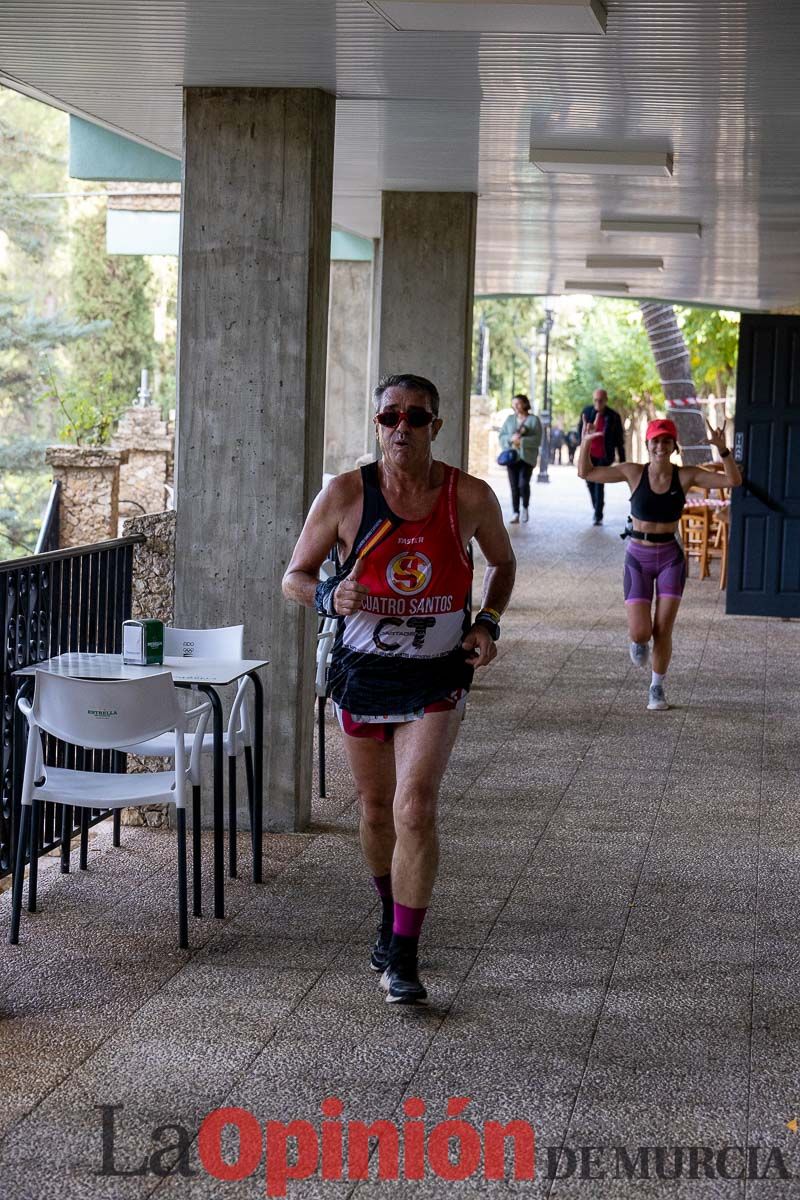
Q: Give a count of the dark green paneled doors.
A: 1